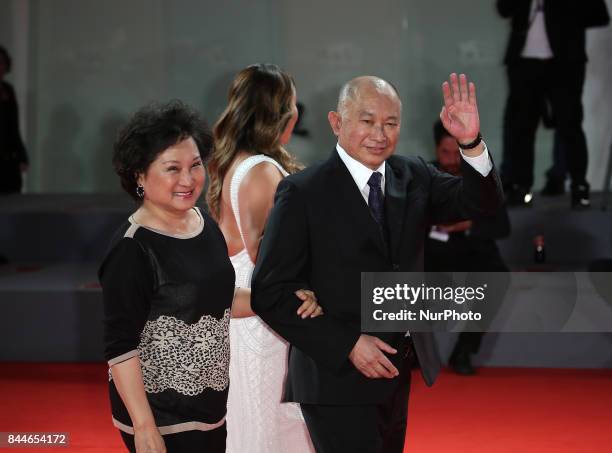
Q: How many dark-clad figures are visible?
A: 5